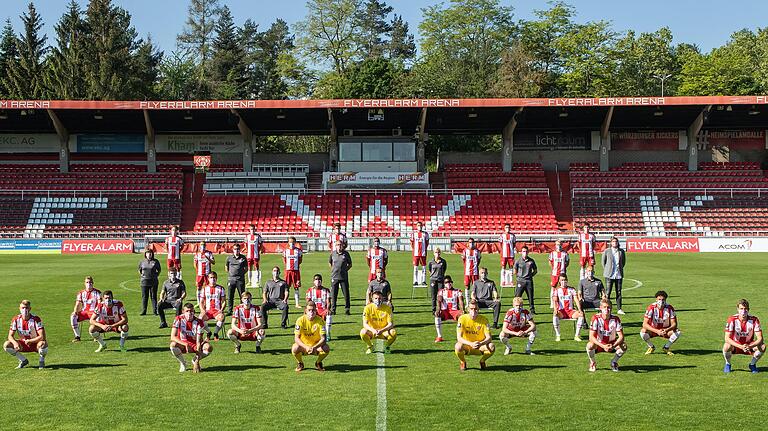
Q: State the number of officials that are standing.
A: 6